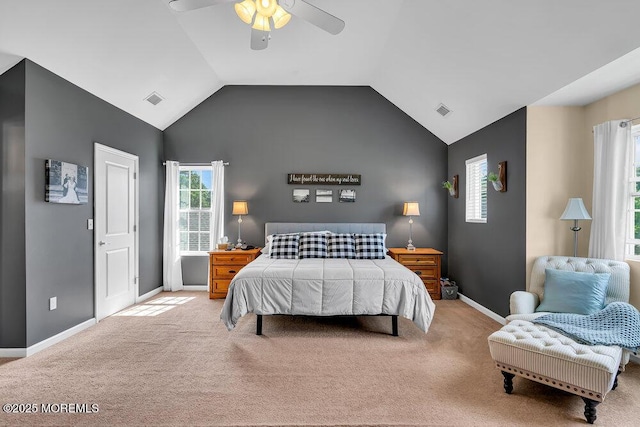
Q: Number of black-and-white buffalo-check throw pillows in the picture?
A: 4